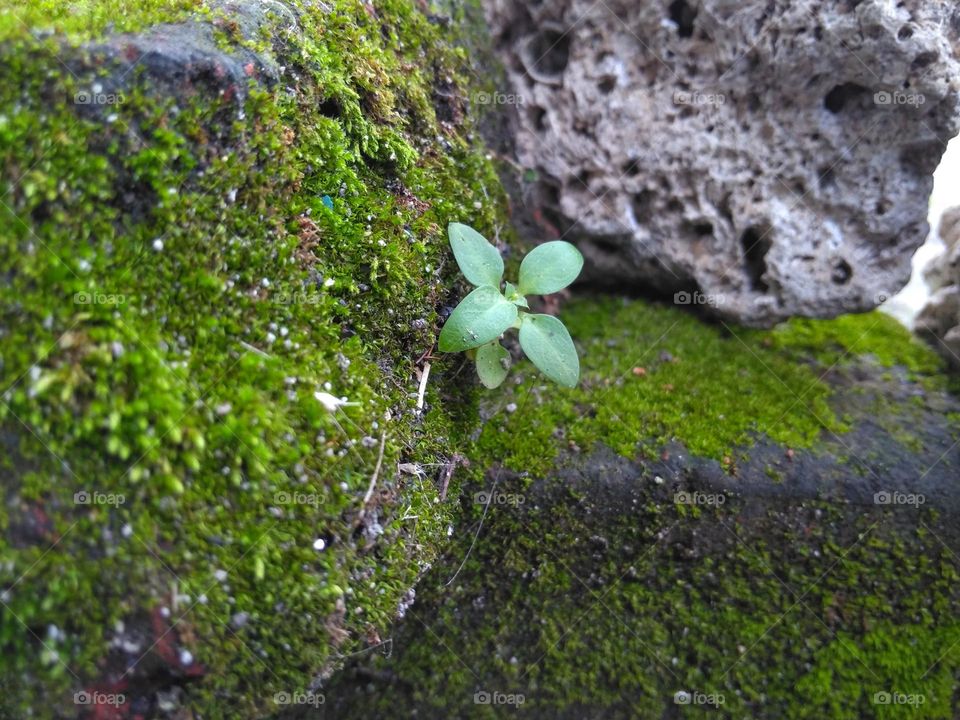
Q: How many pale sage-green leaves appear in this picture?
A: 5